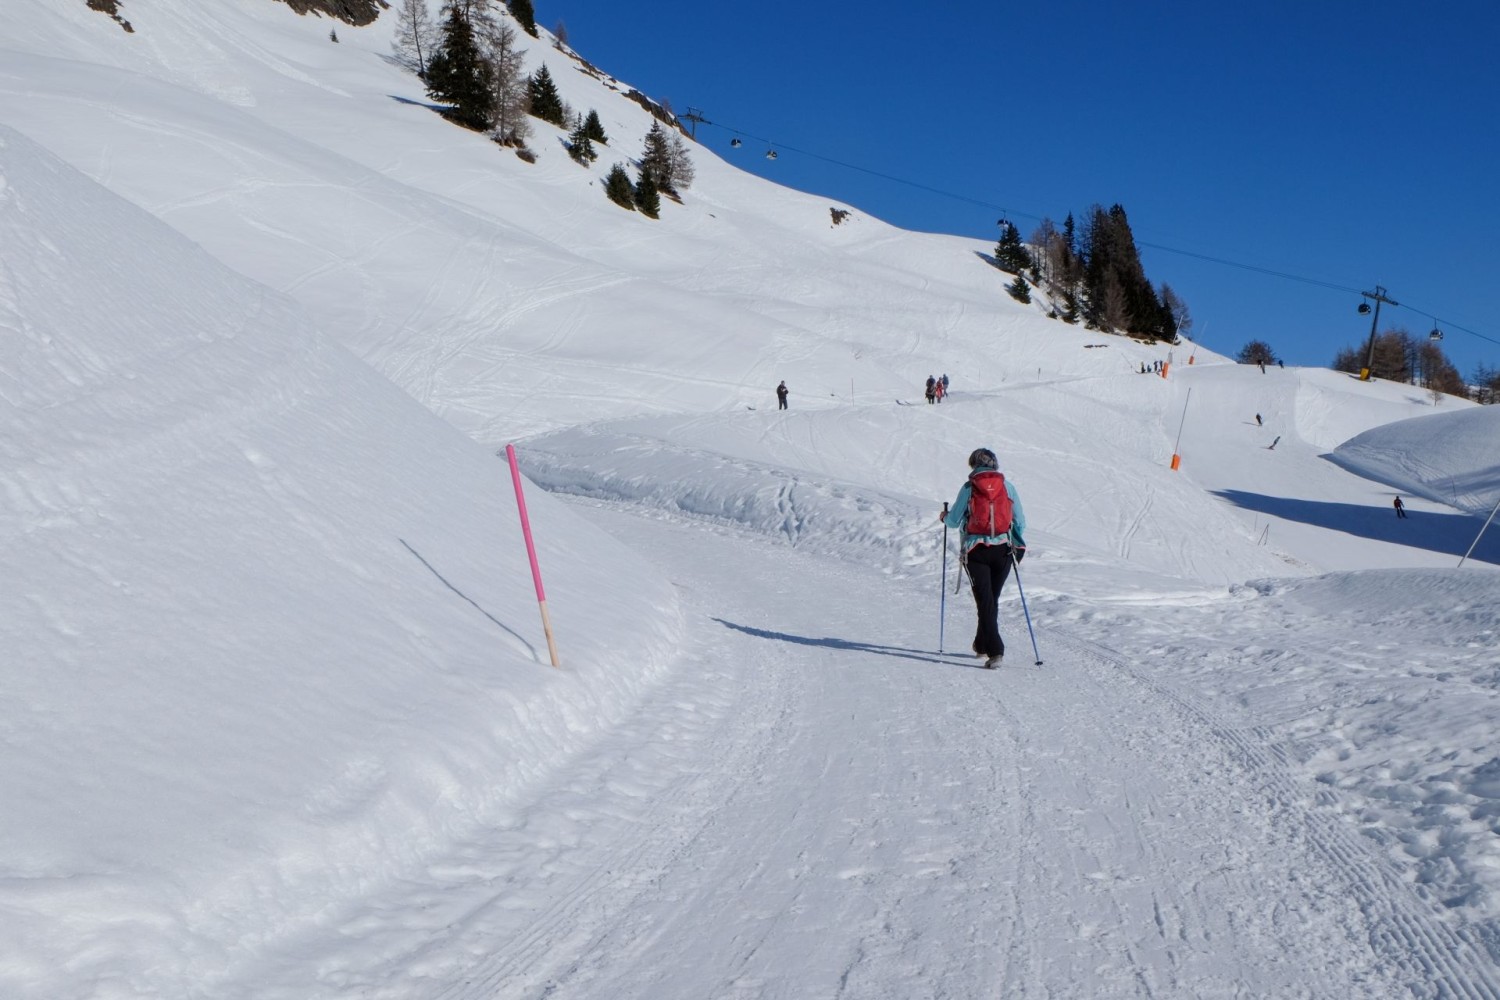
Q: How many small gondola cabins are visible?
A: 5